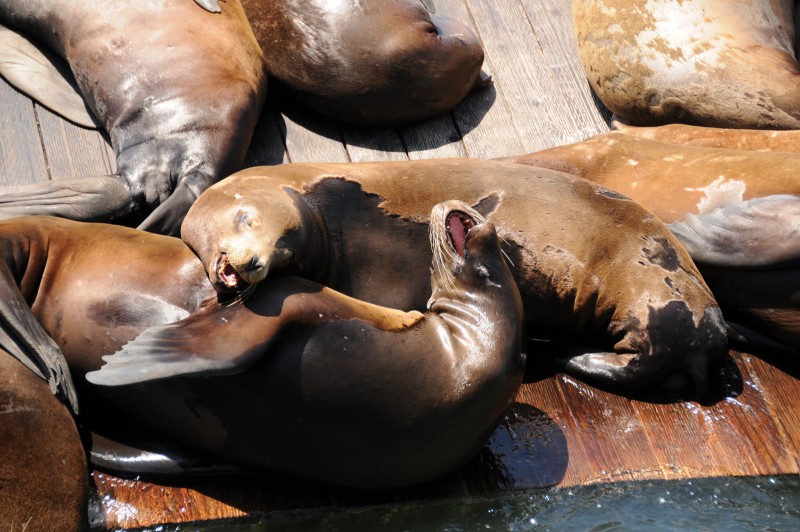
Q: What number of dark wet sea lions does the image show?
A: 1